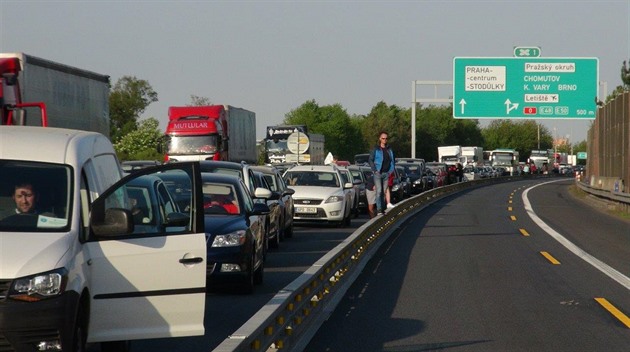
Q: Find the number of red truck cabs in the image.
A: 2